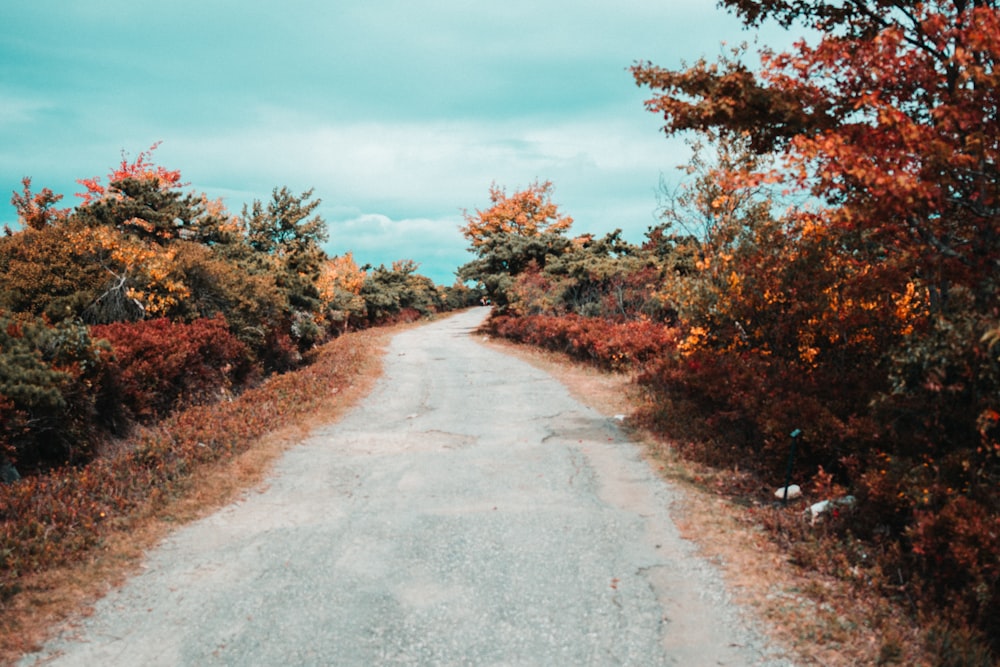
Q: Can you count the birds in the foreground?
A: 0